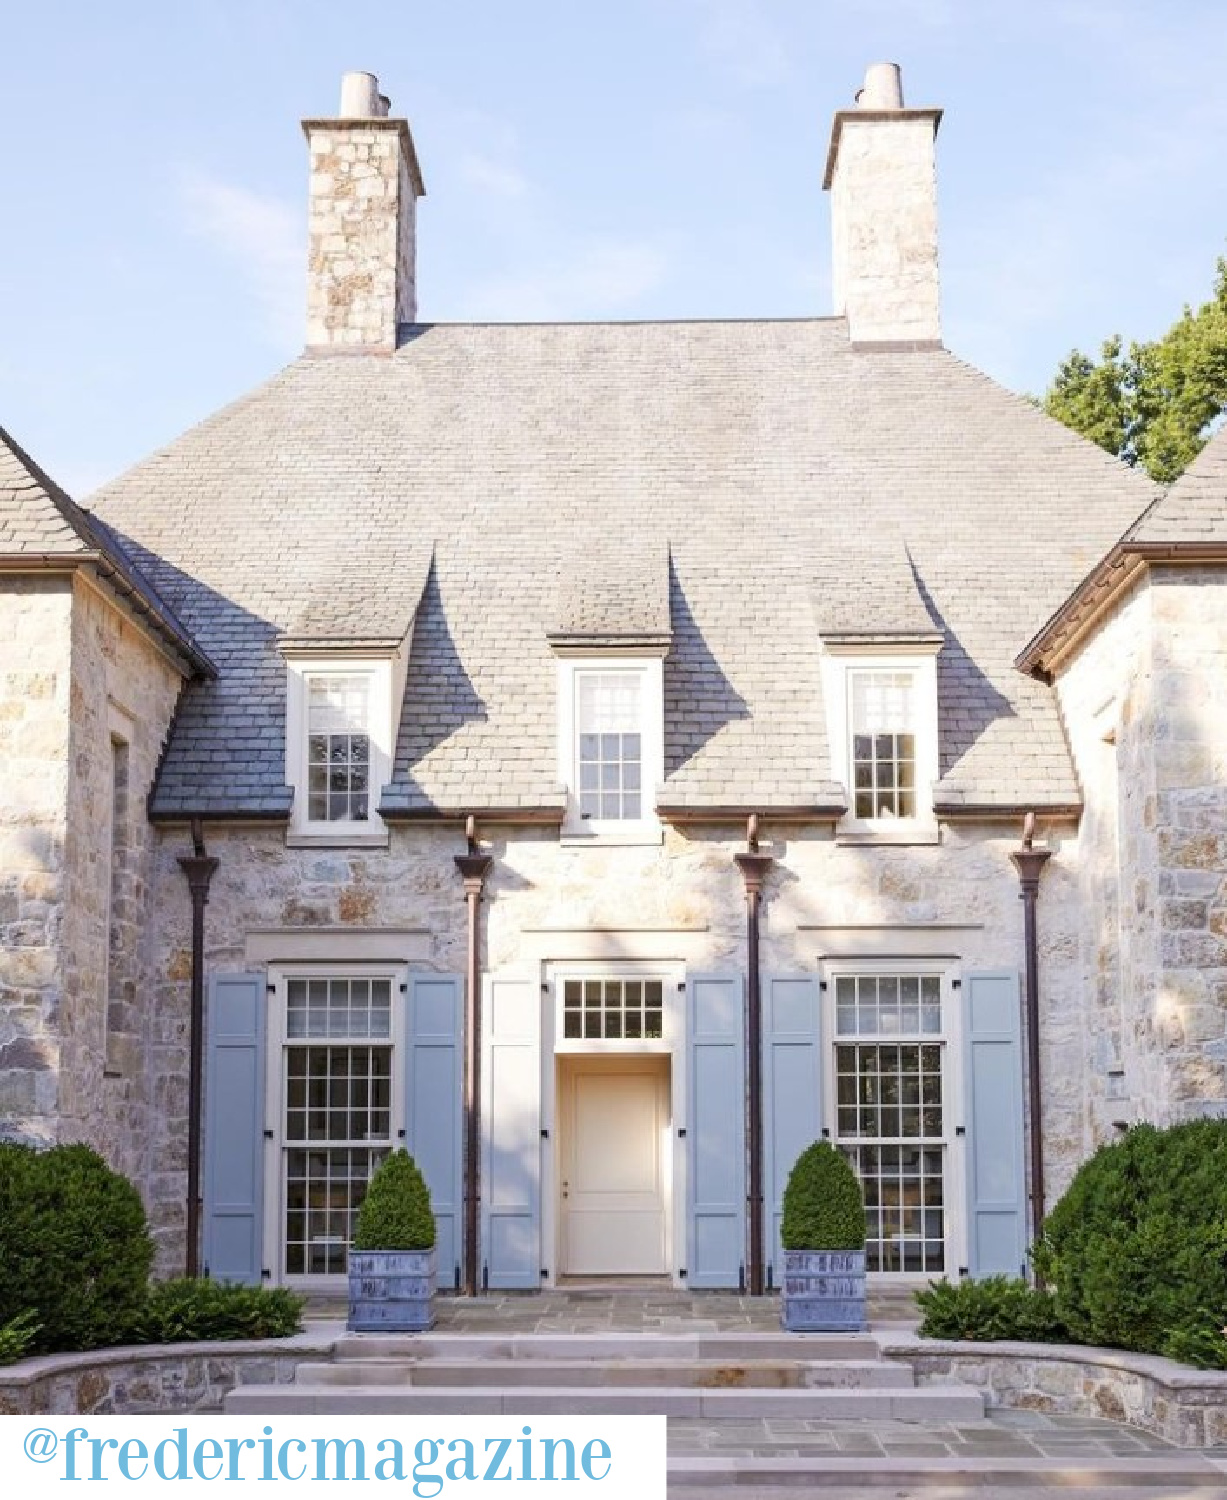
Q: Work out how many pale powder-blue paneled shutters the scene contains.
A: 6